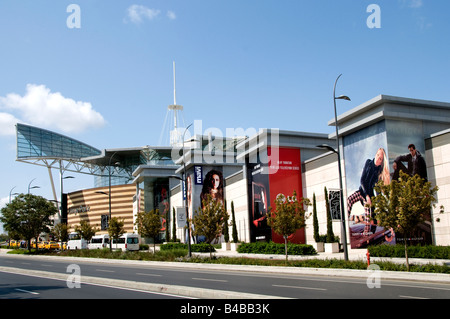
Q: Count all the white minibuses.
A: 3